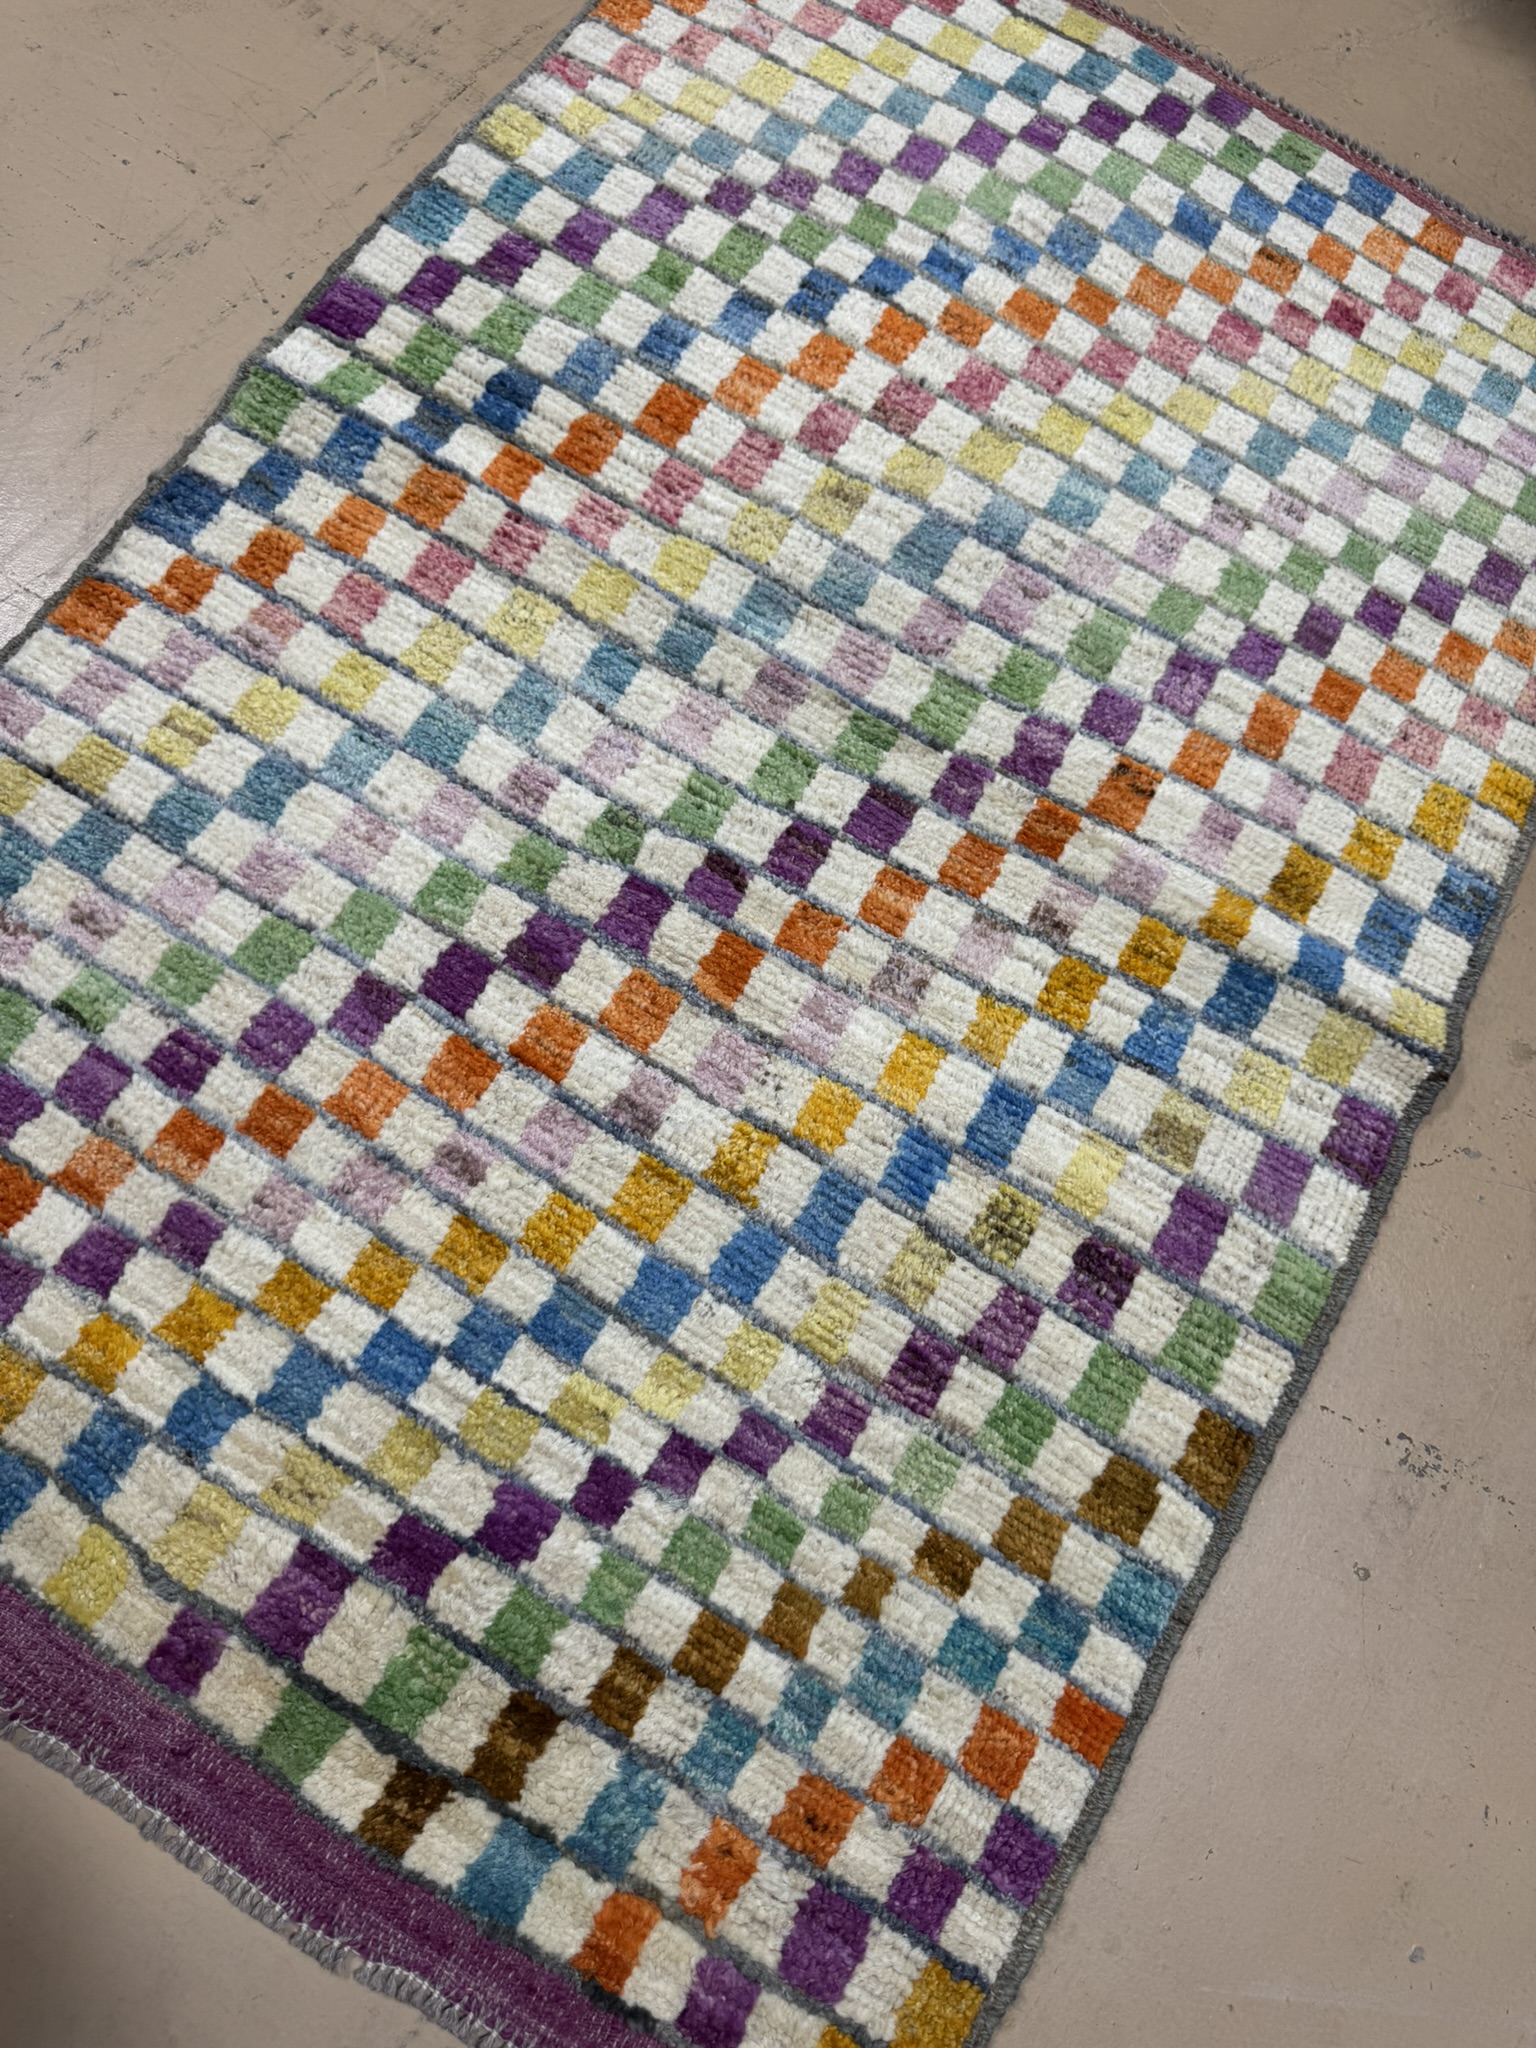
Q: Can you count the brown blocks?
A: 10